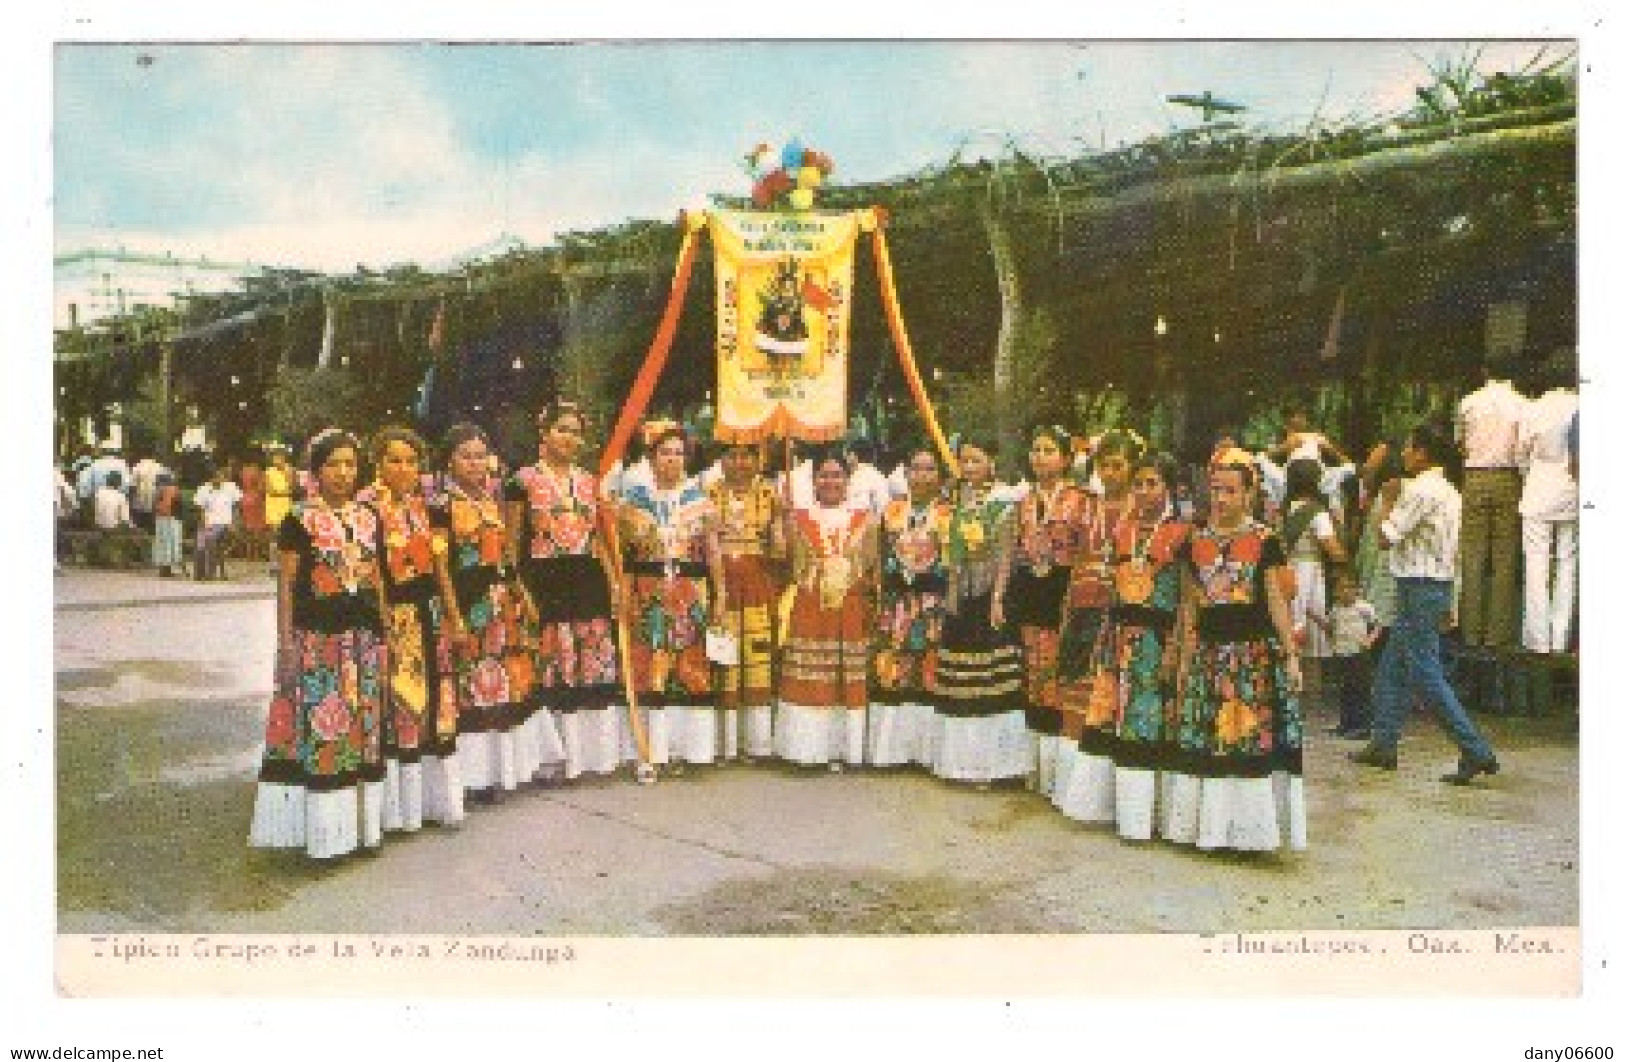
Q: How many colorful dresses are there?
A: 13